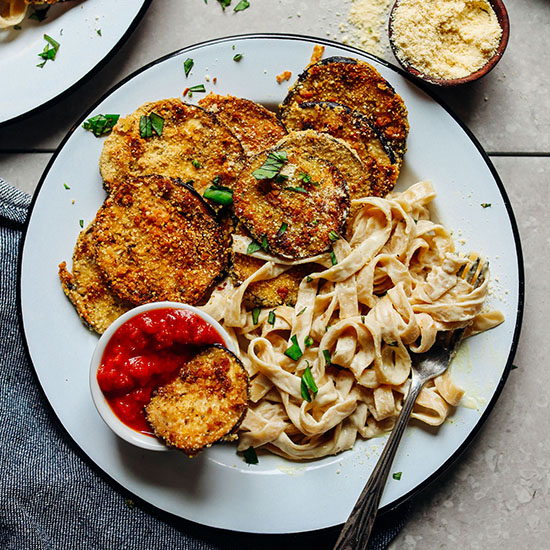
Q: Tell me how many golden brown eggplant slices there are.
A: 10